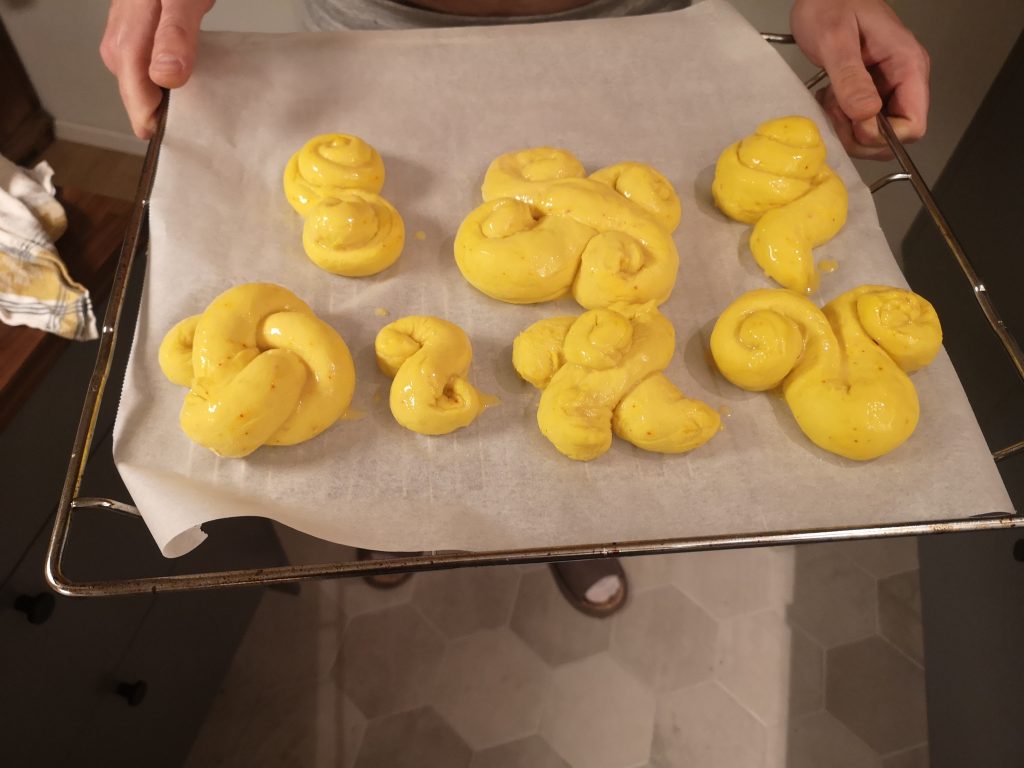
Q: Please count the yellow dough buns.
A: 7